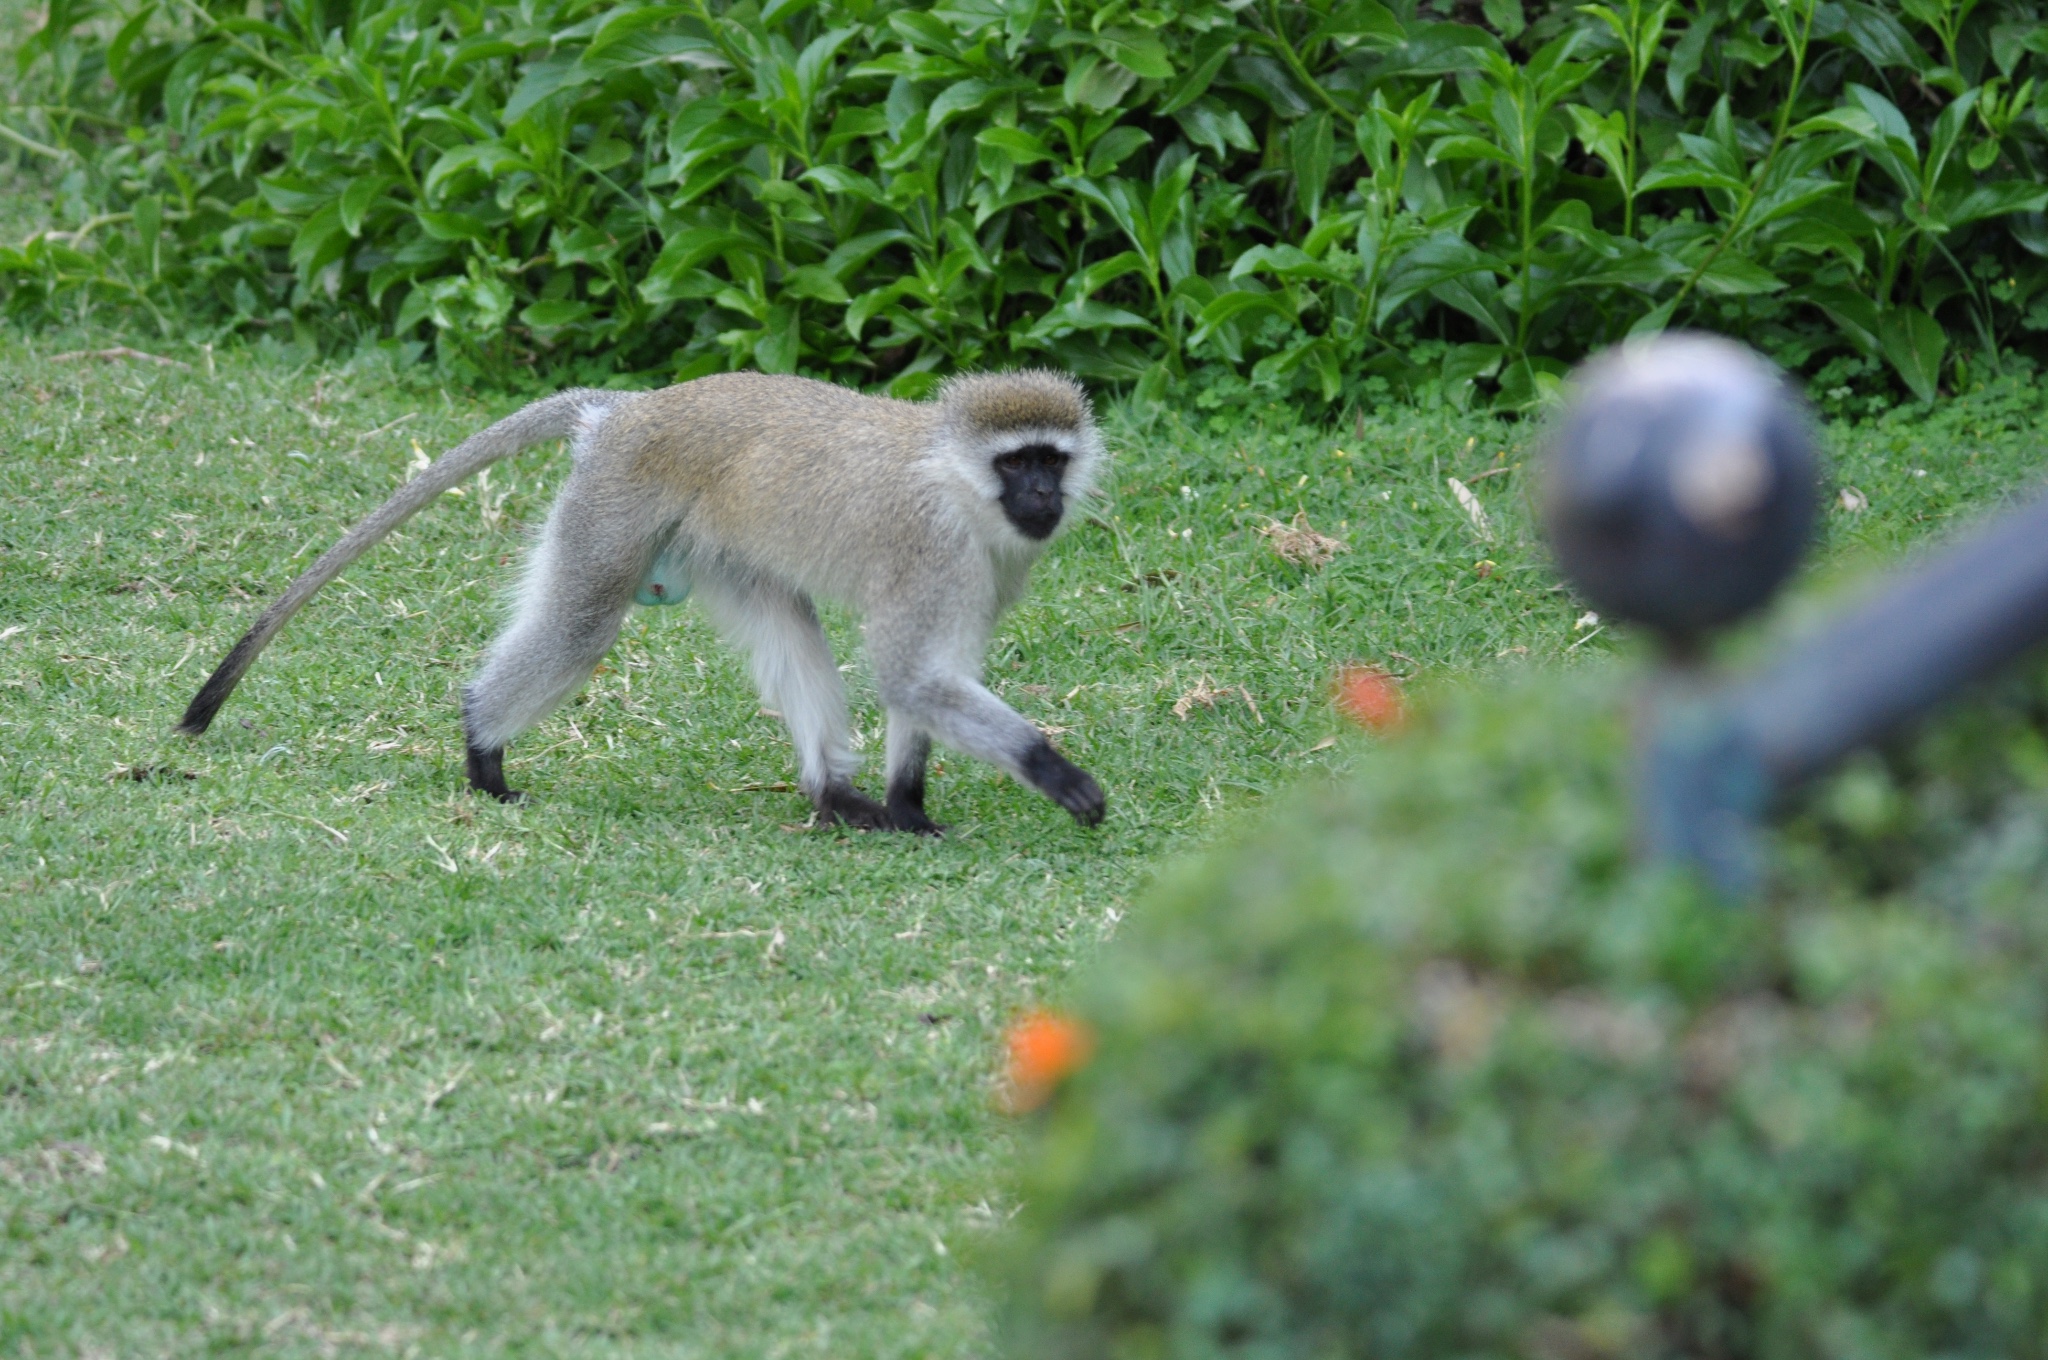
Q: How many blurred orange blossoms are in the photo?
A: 2